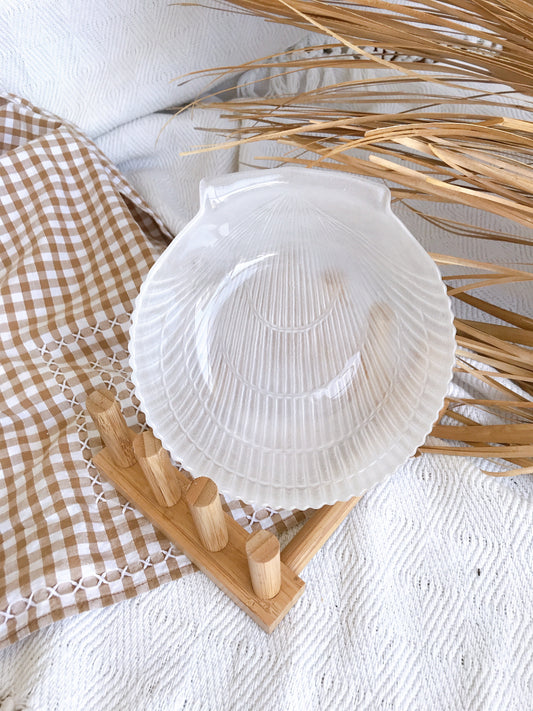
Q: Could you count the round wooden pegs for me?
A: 4